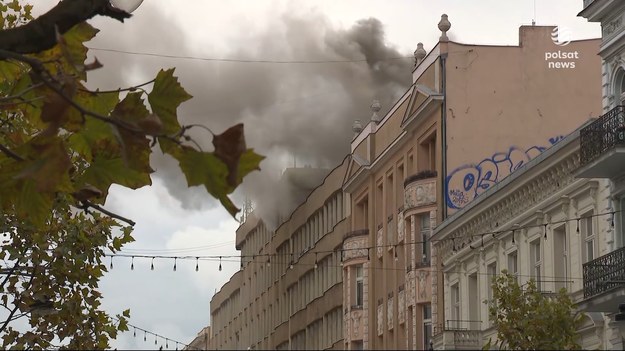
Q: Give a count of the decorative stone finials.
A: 4